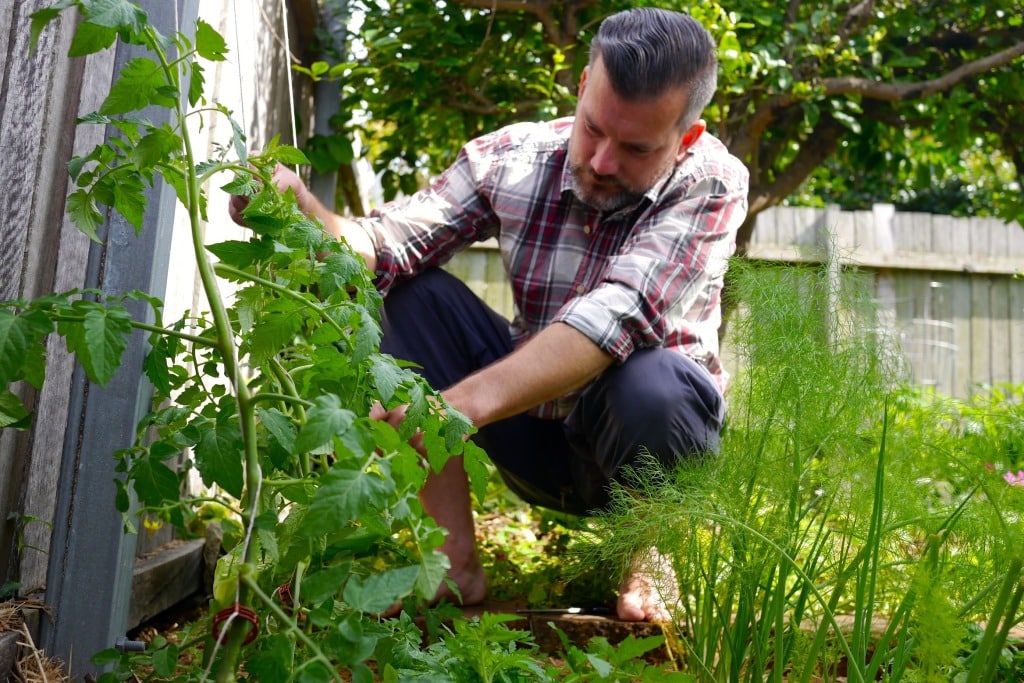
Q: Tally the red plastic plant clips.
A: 2